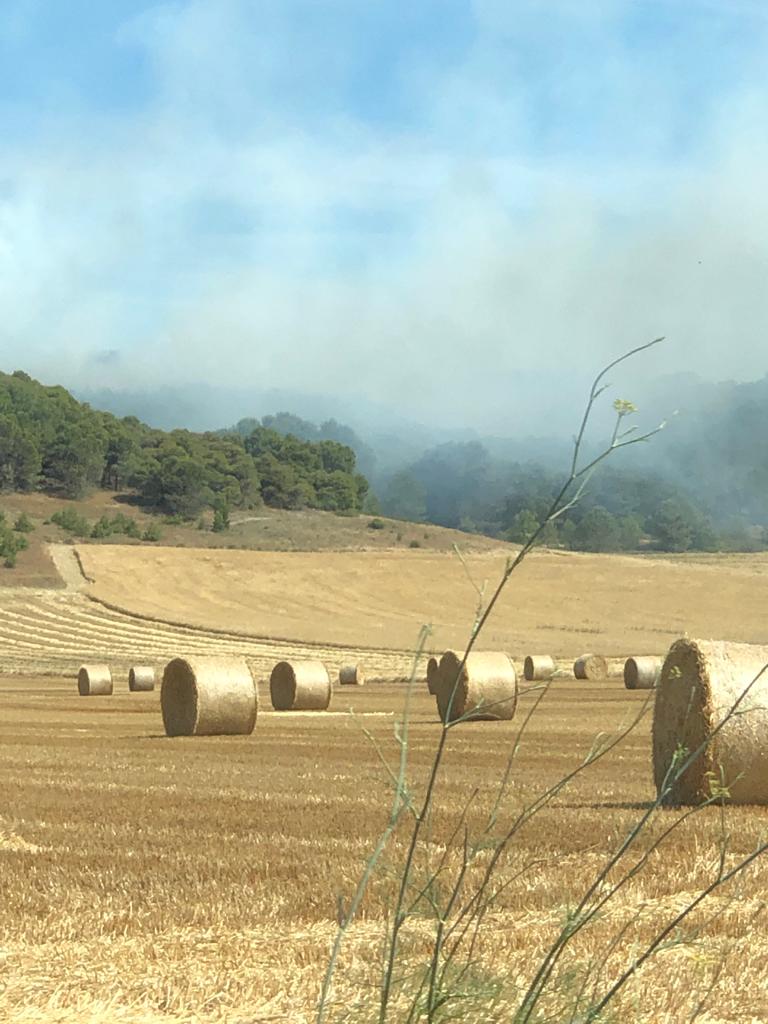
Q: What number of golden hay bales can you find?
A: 11